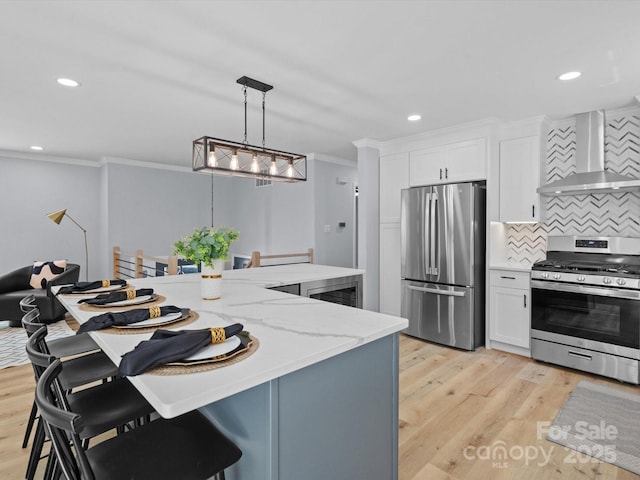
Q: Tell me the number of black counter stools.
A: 4